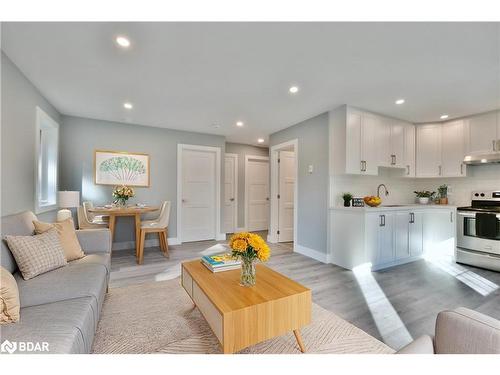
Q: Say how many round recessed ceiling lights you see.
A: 7